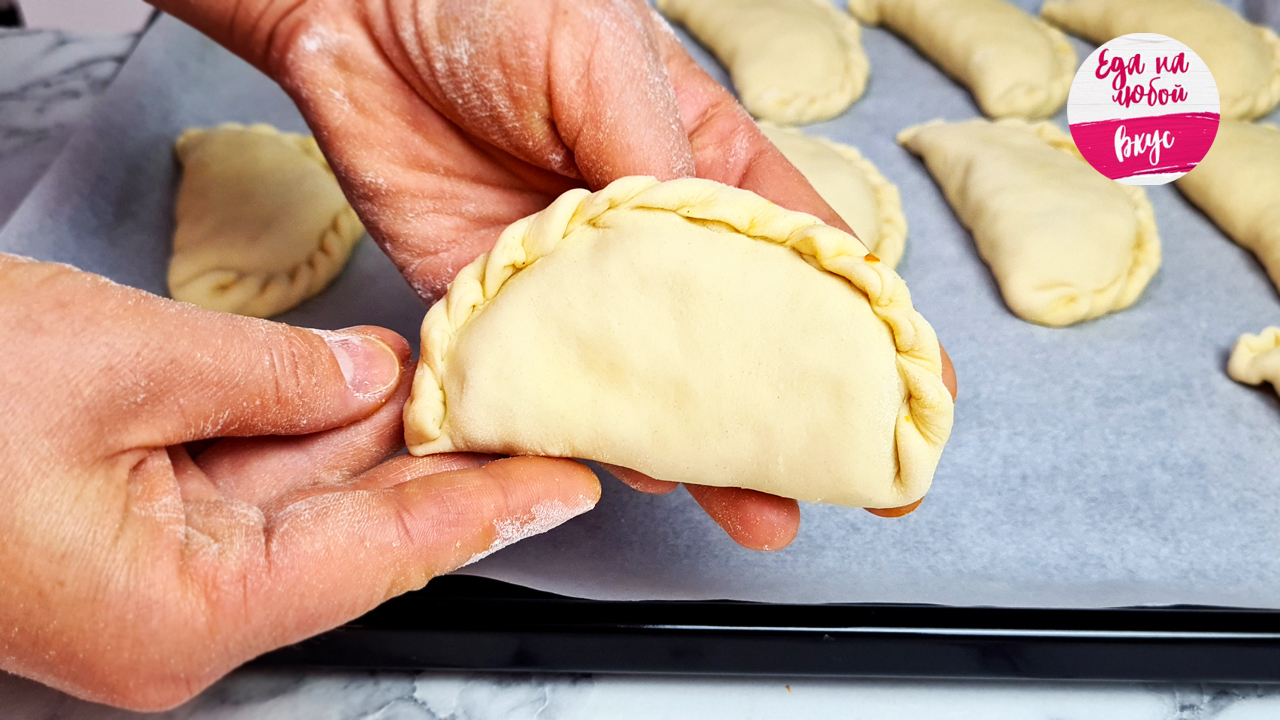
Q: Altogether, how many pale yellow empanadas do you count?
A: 9